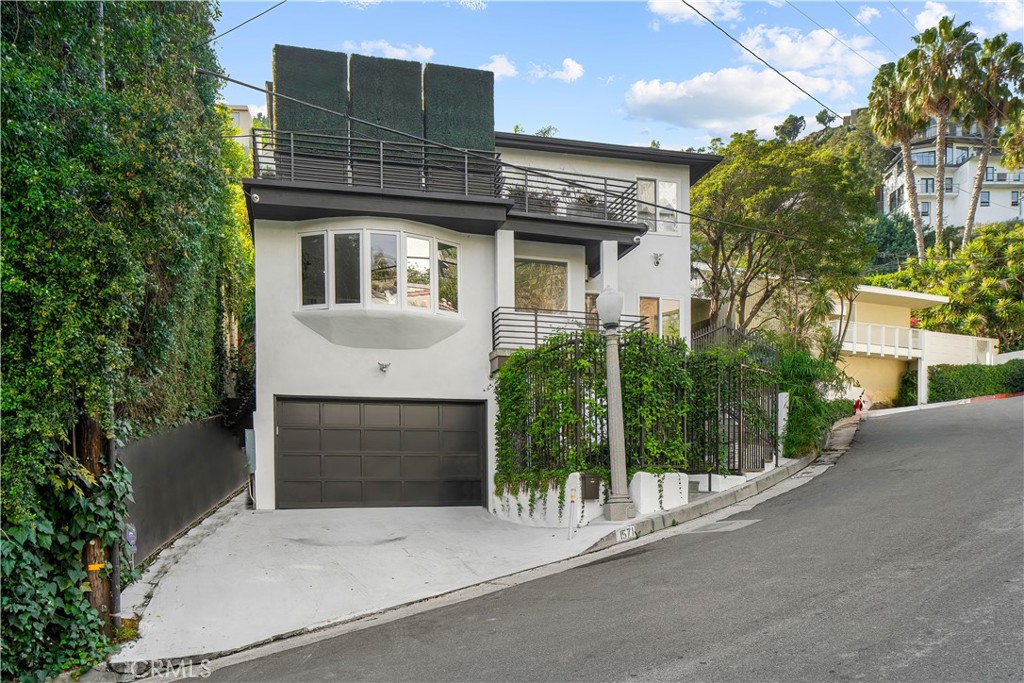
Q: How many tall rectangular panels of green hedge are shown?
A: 3